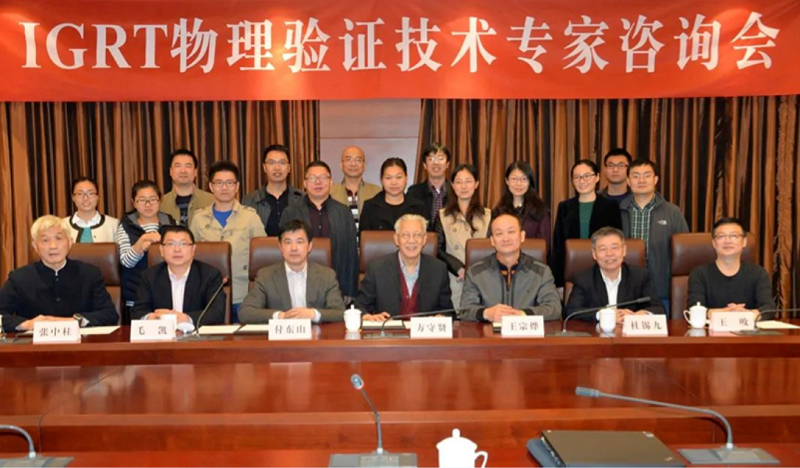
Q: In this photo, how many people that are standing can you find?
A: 14